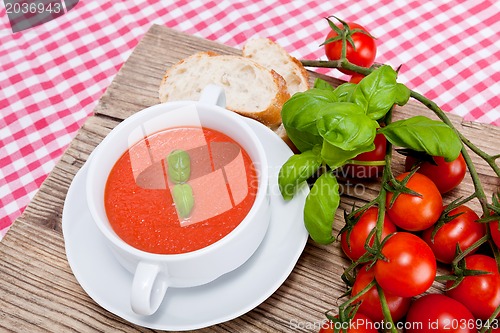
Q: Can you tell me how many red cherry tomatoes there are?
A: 13